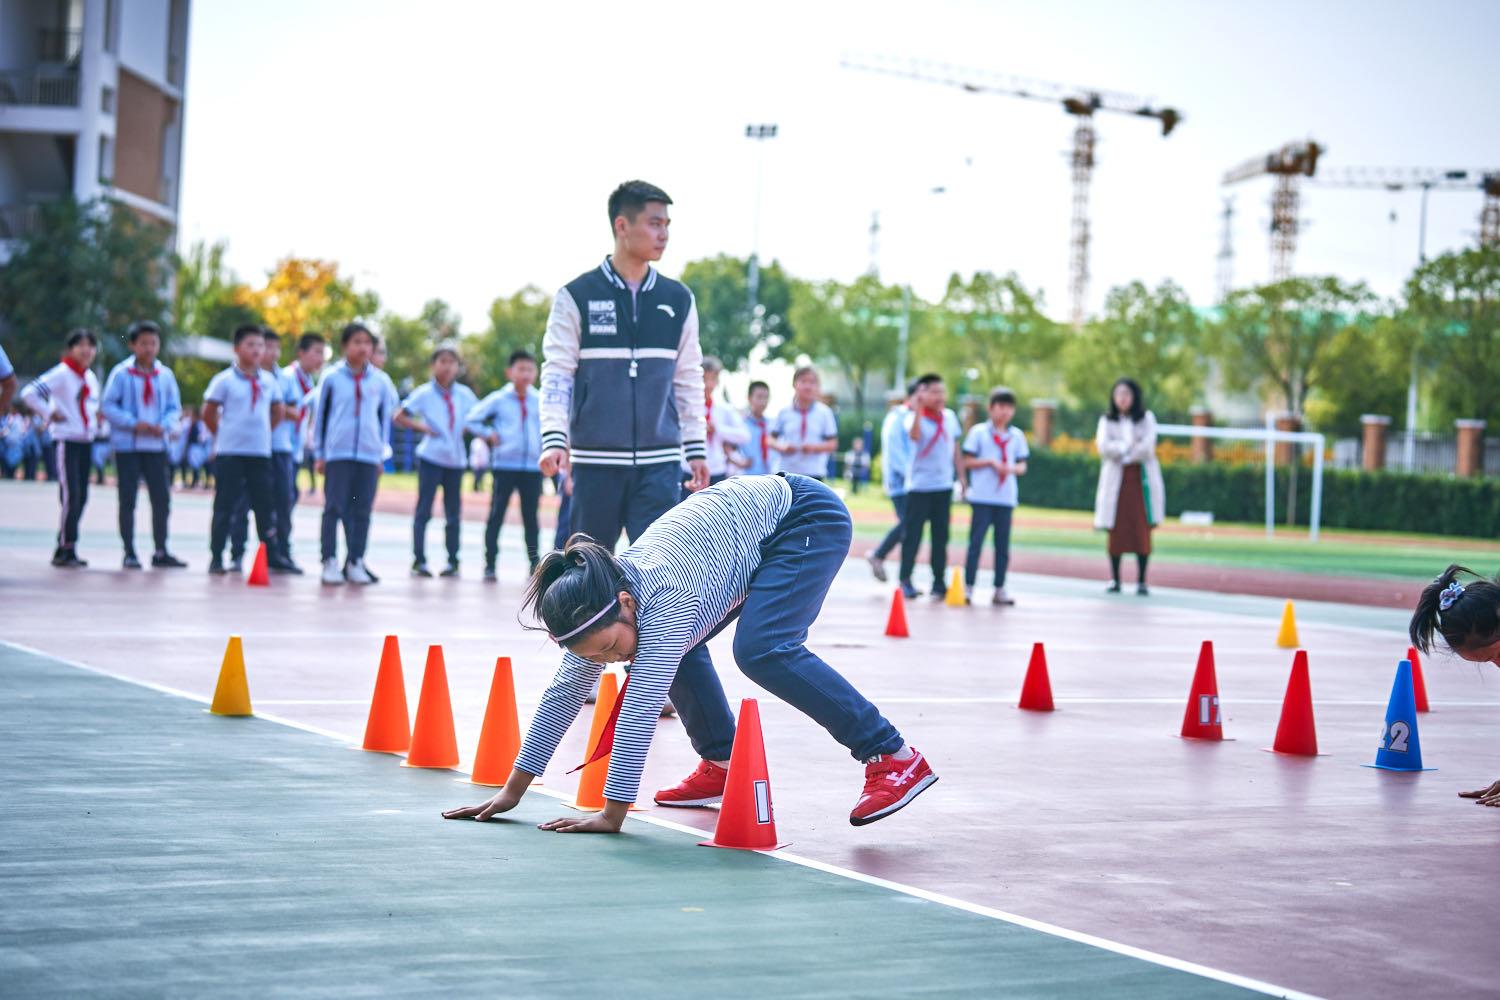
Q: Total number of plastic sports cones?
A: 15